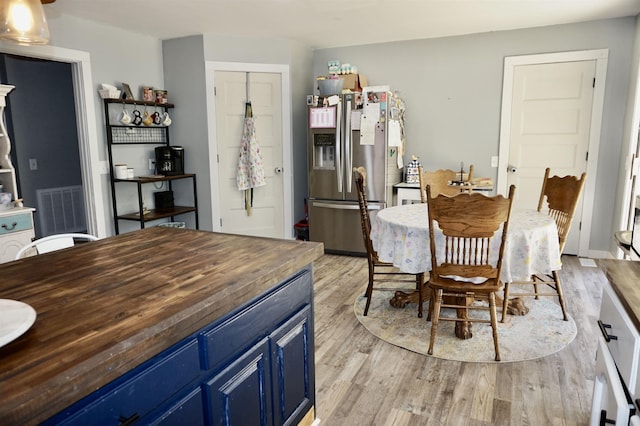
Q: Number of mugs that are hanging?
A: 5